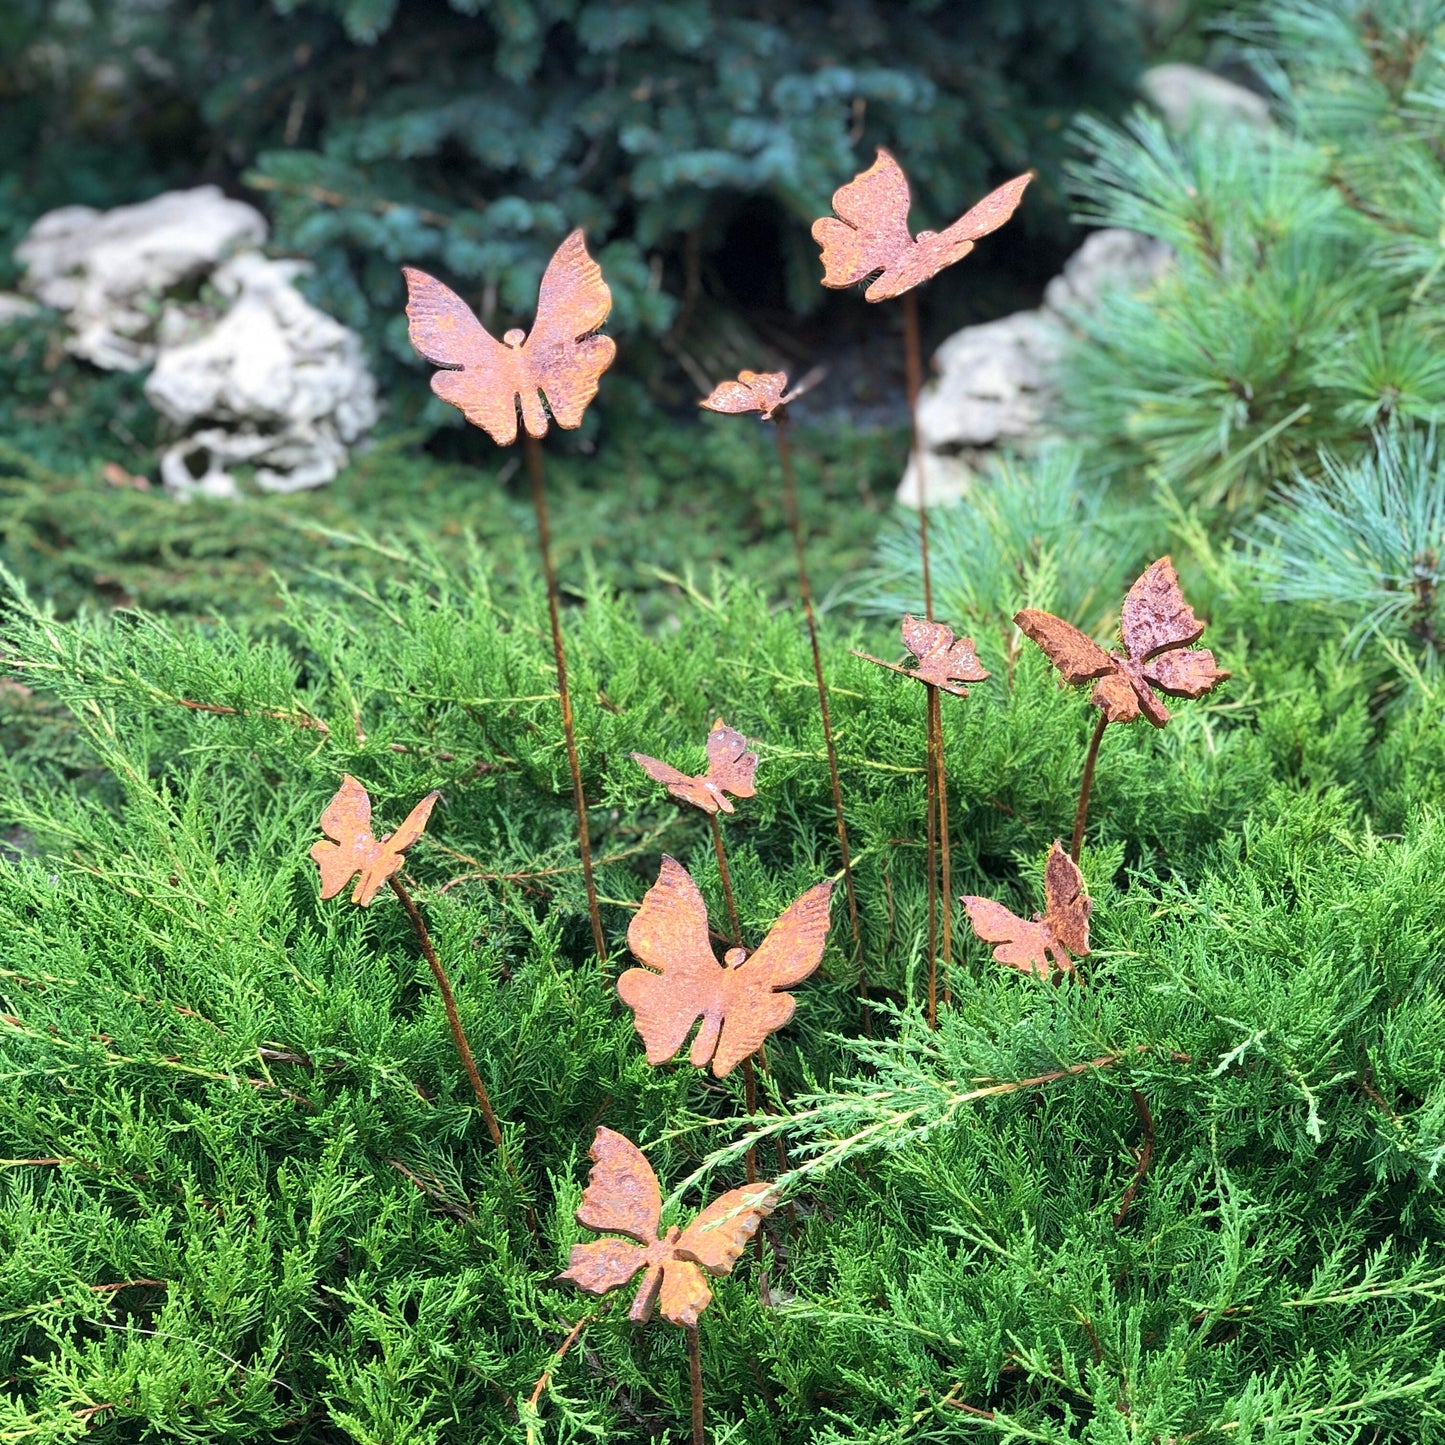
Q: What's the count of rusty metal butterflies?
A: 10